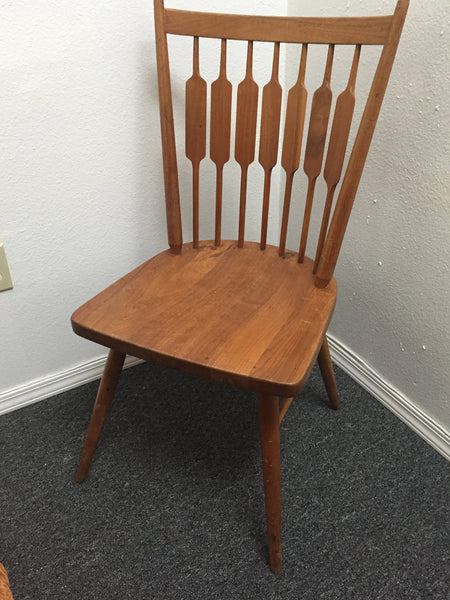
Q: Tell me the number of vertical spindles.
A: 7